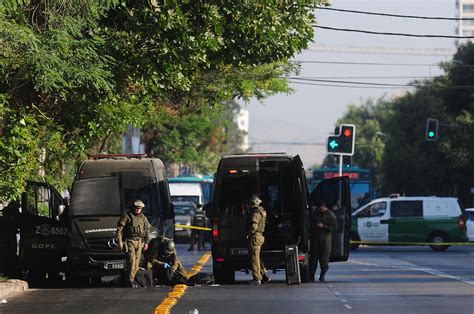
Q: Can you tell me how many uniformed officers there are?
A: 5